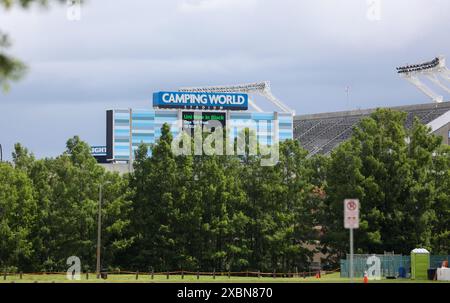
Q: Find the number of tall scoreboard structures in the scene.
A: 1